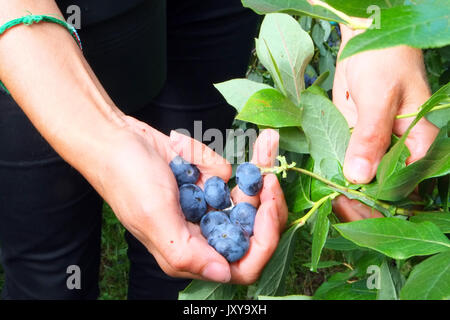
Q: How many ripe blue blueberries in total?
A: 7